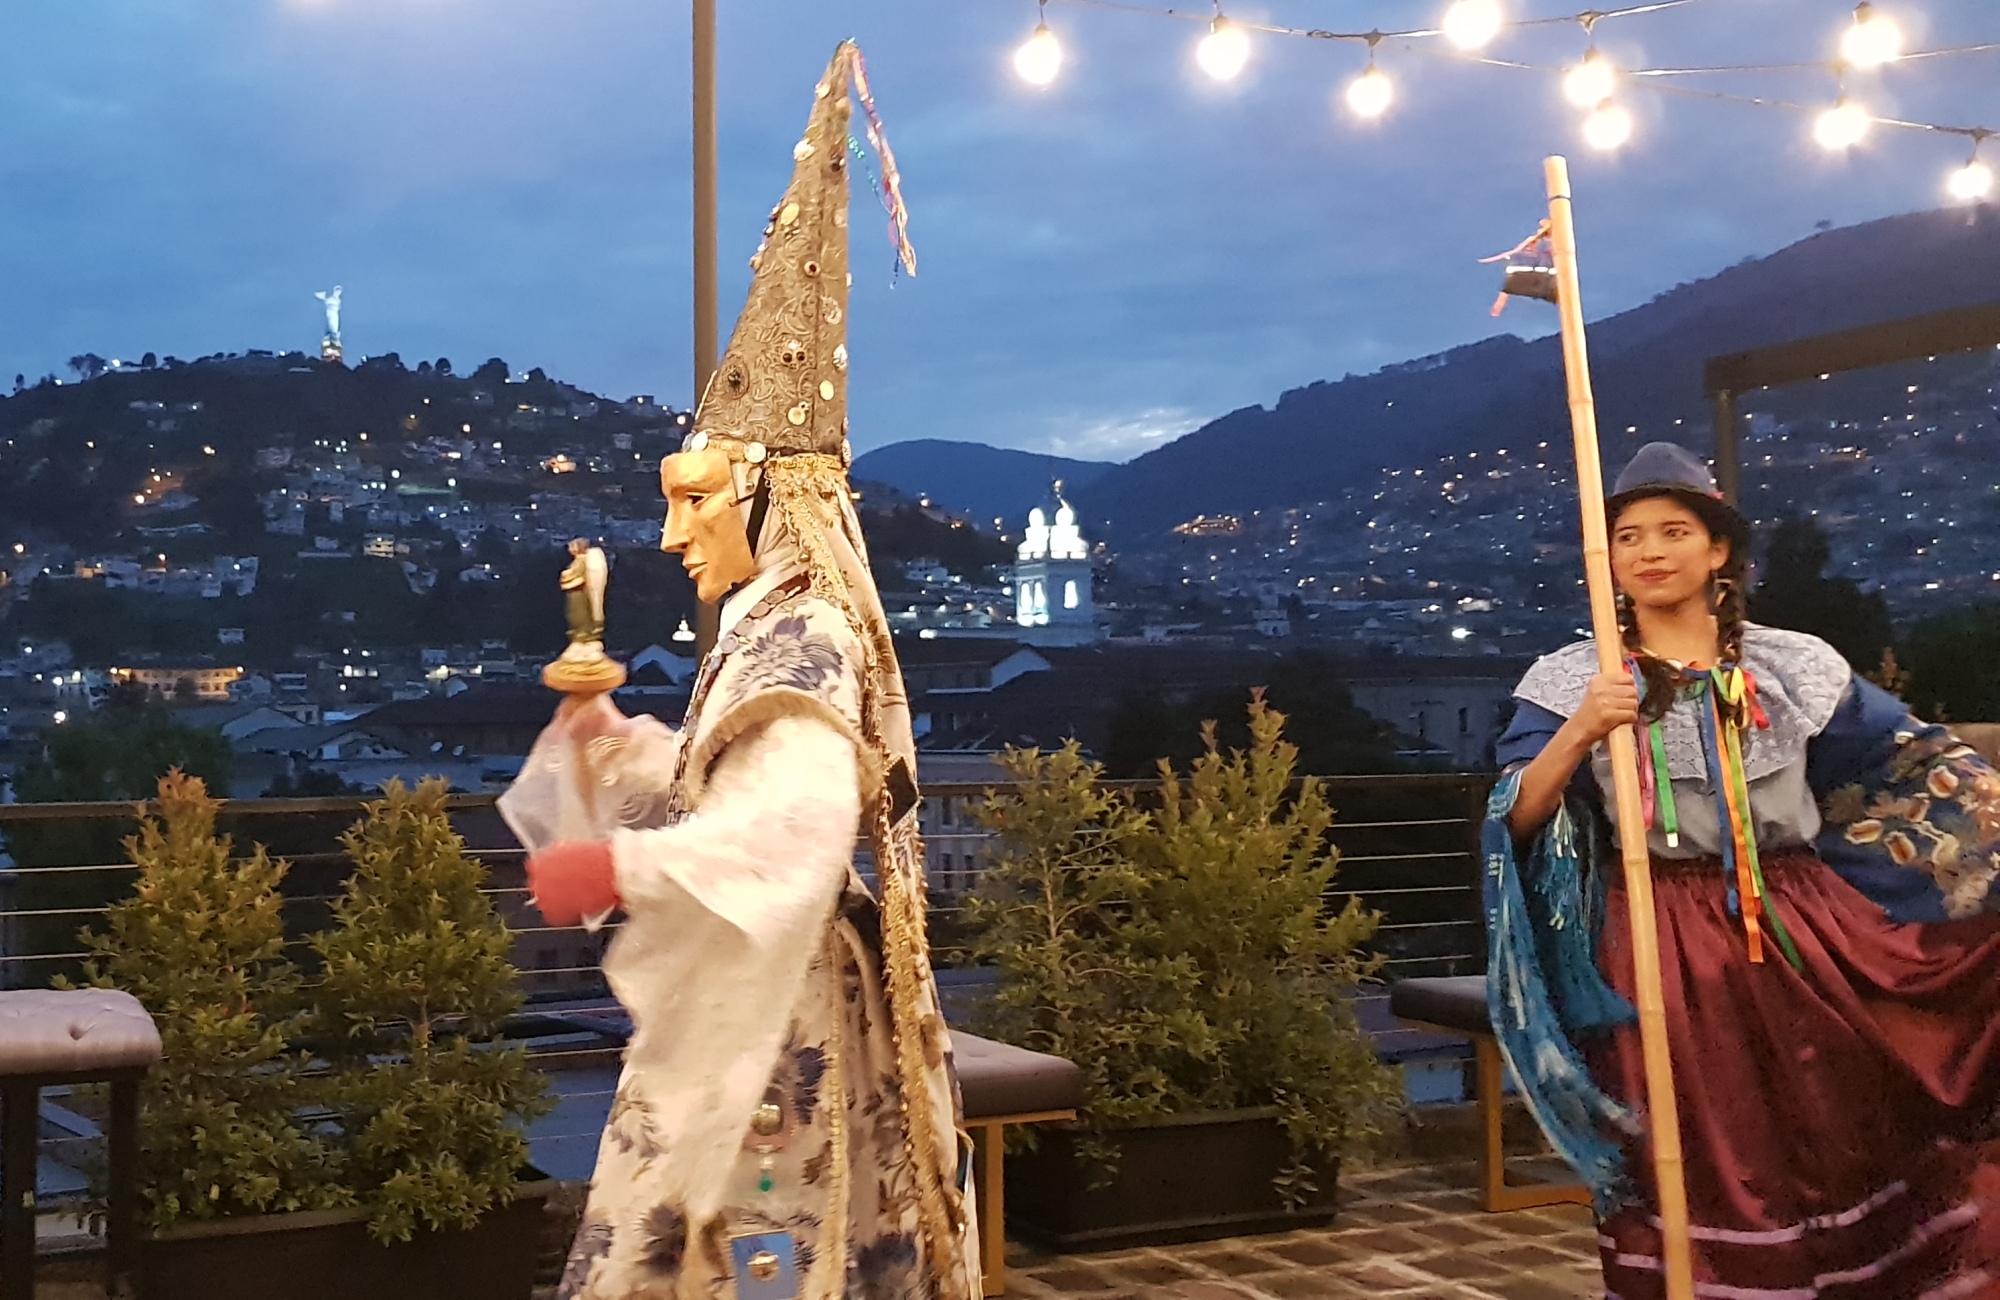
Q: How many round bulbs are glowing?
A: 9